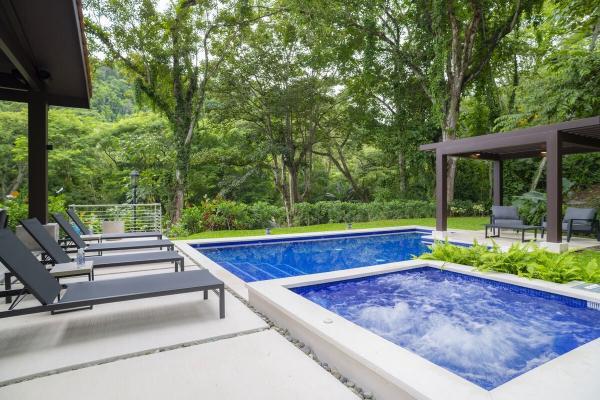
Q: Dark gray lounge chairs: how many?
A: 4